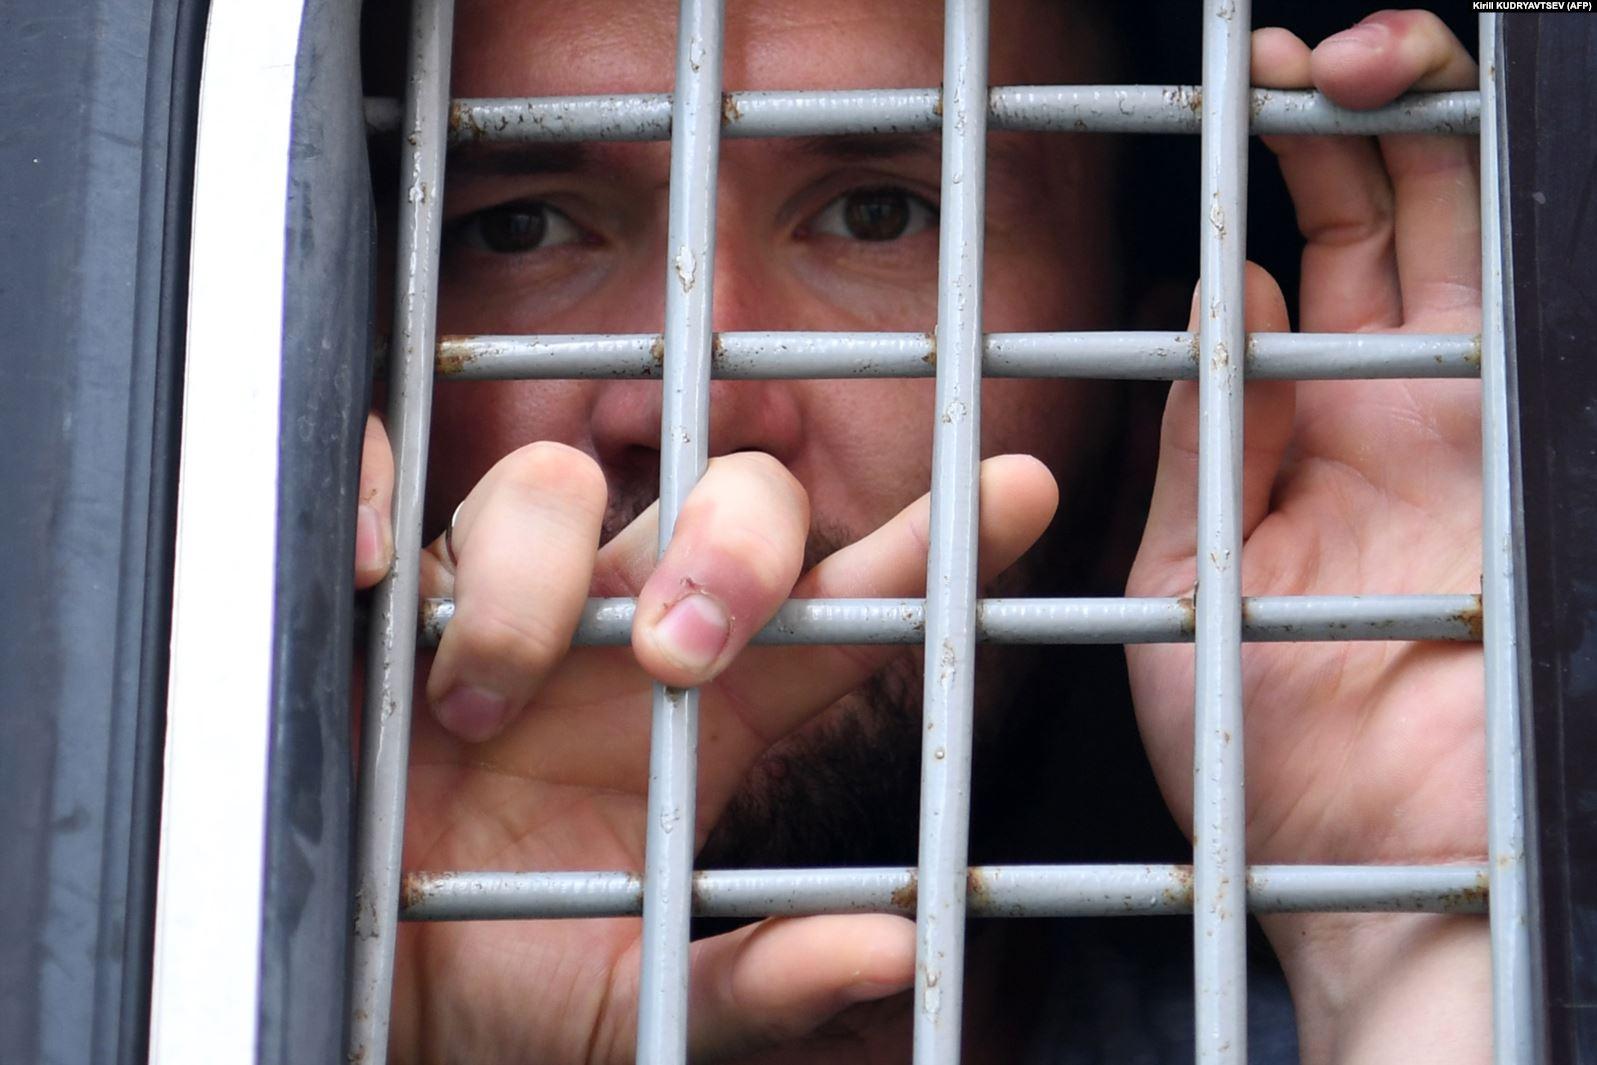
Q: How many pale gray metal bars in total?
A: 9